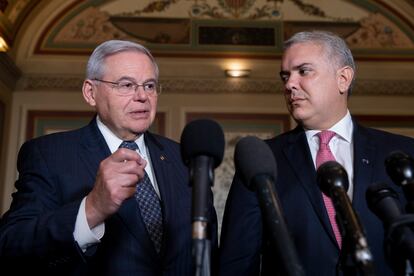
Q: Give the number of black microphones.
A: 5